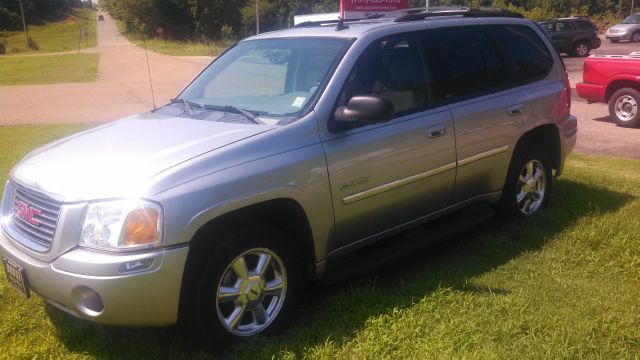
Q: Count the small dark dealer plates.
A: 1